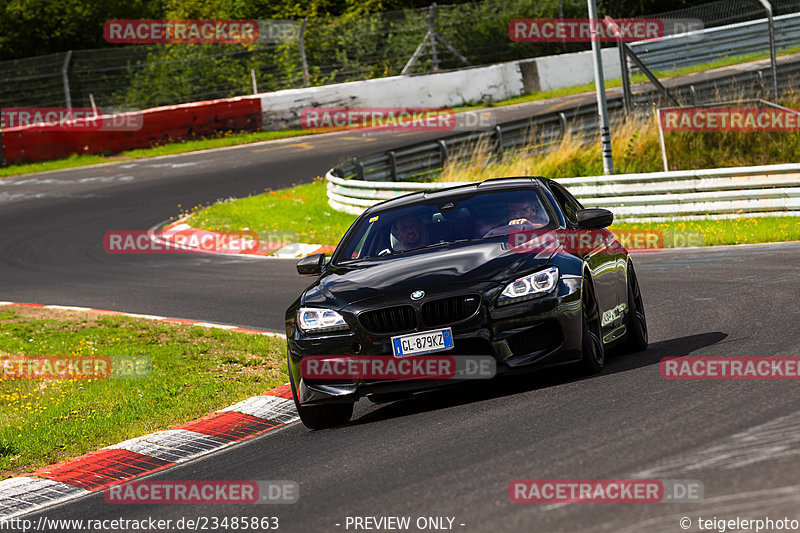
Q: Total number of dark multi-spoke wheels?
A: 2